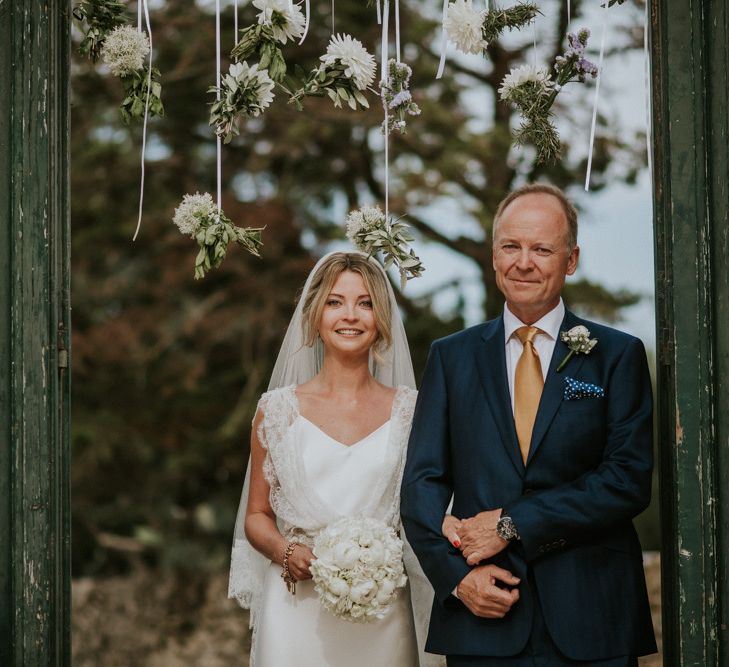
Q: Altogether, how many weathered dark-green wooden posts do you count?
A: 2